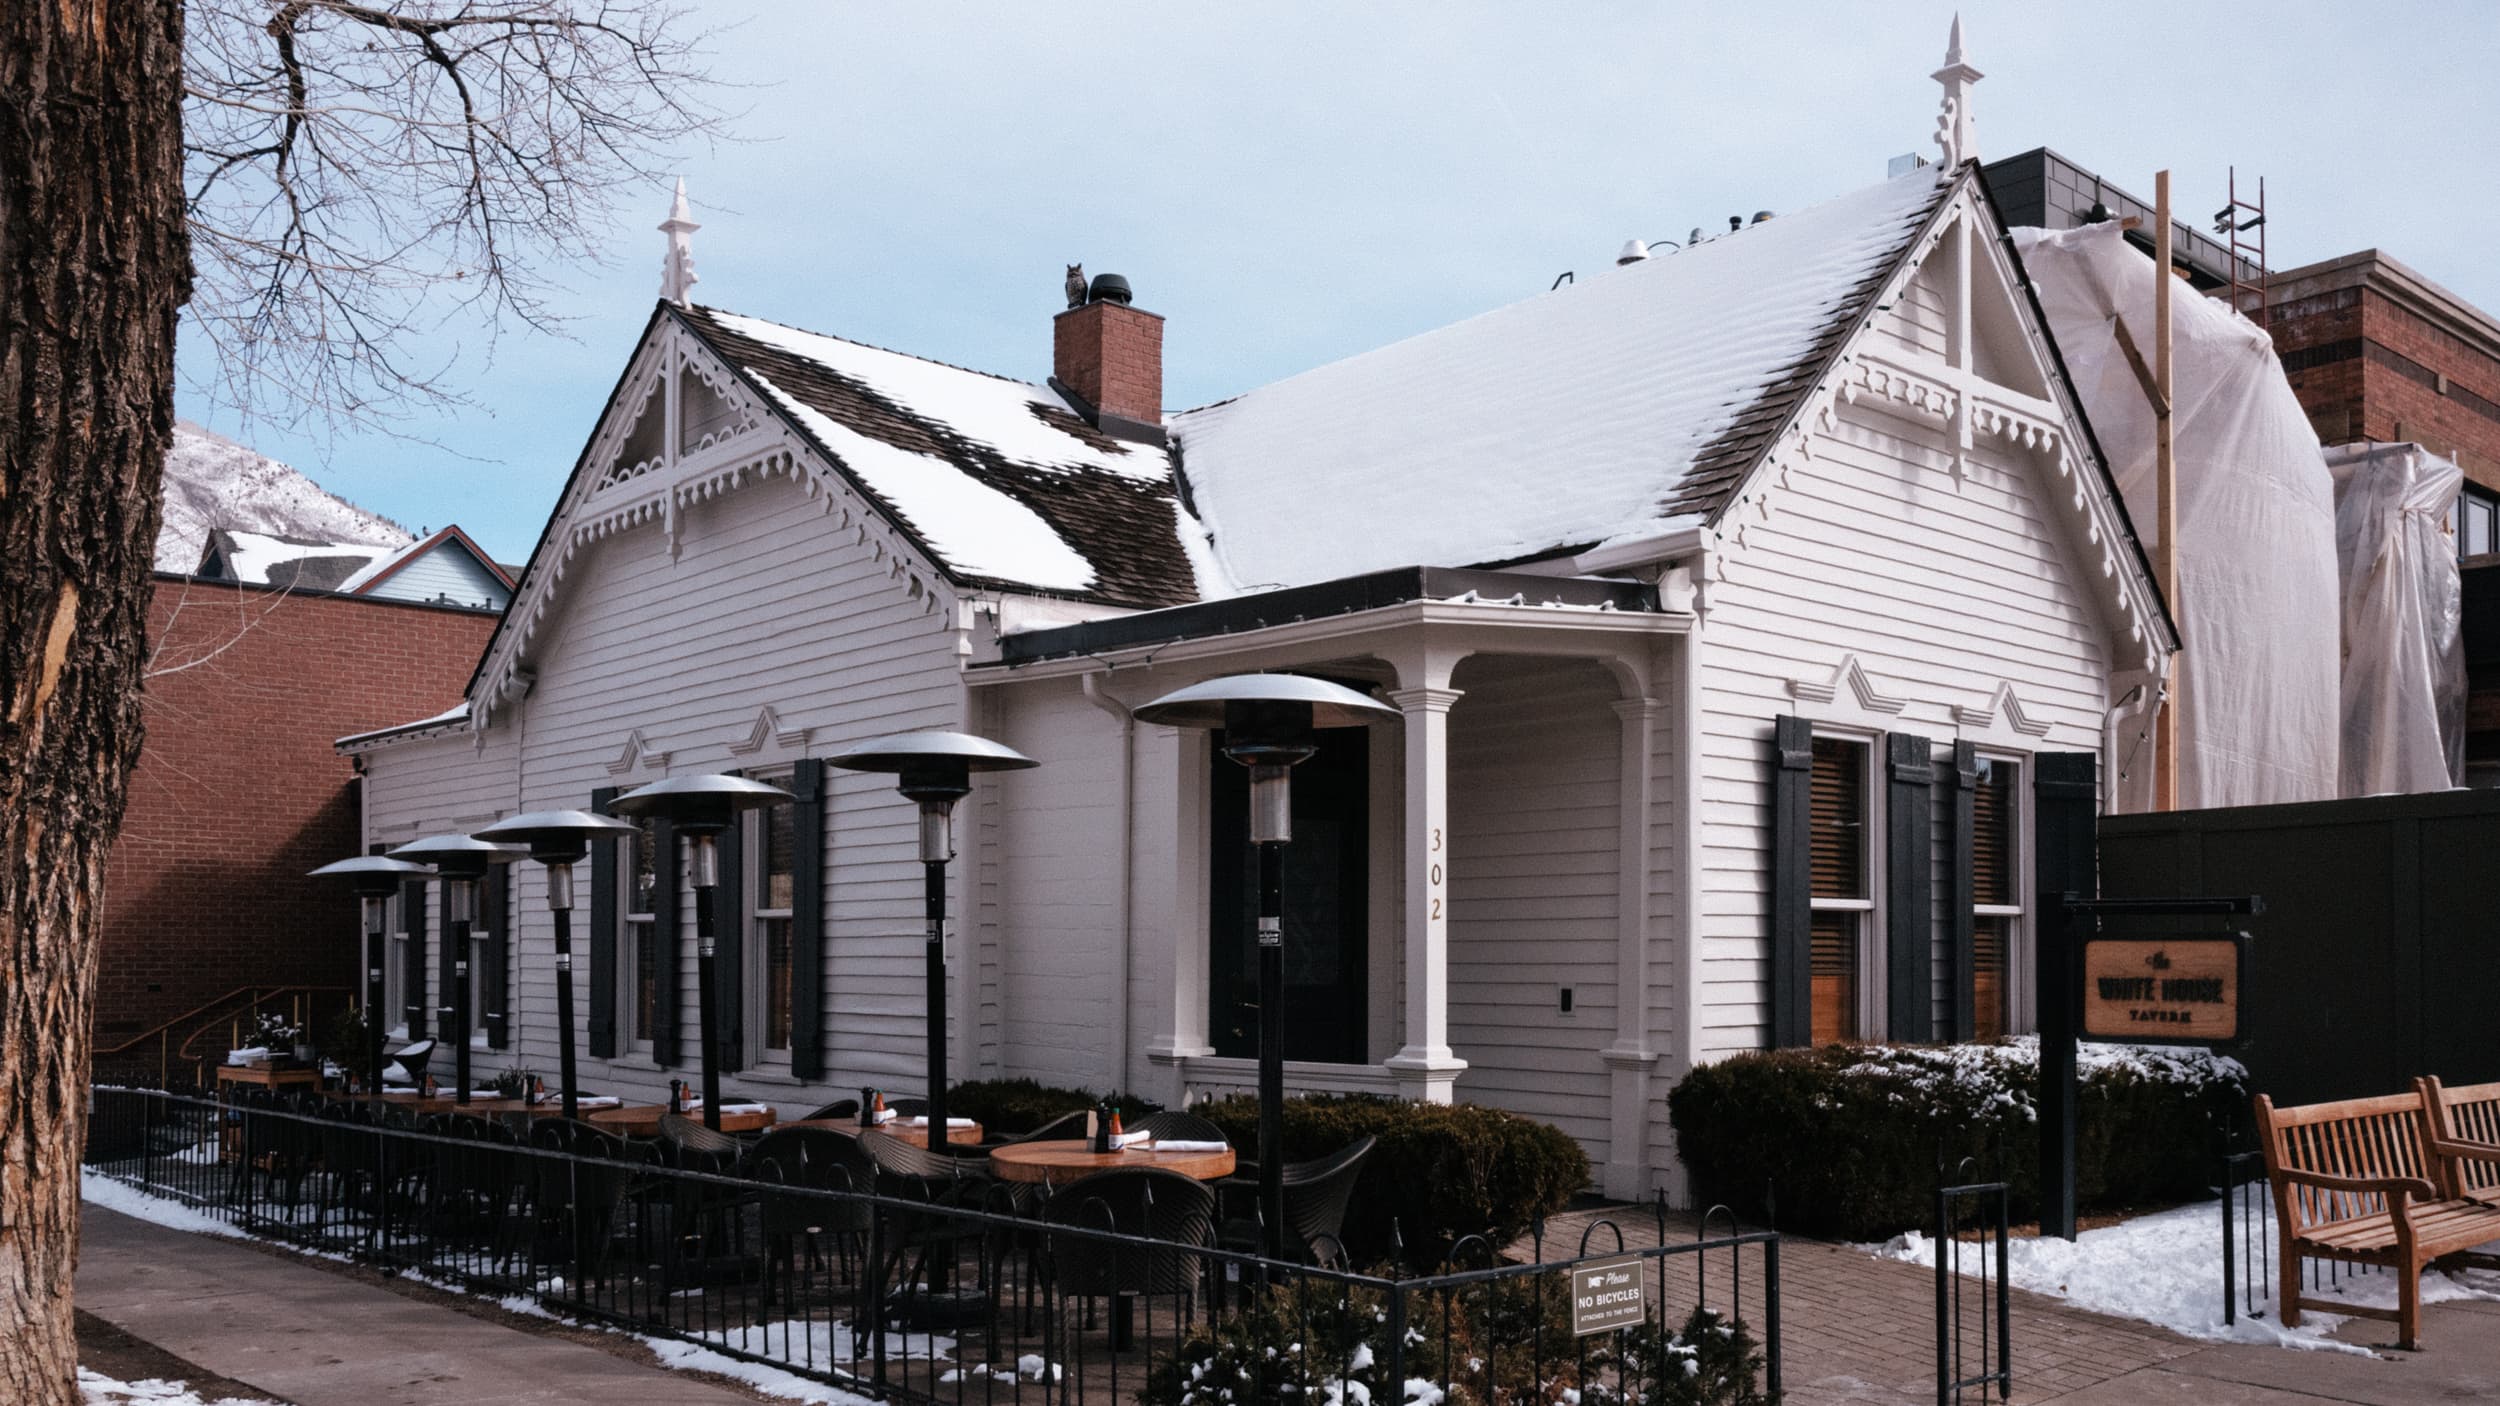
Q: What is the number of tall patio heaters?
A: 6